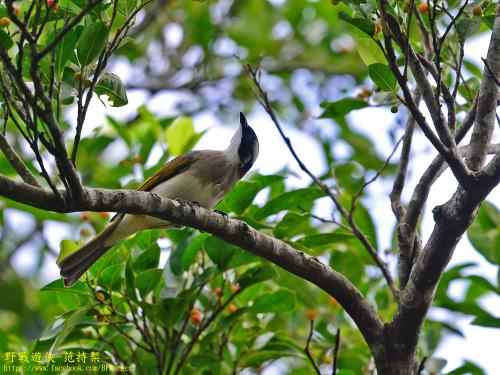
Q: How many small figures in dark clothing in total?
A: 0